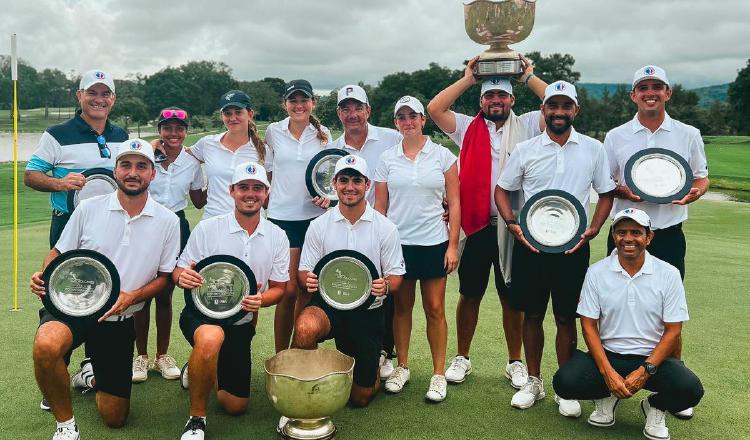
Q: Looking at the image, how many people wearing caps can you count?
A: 13